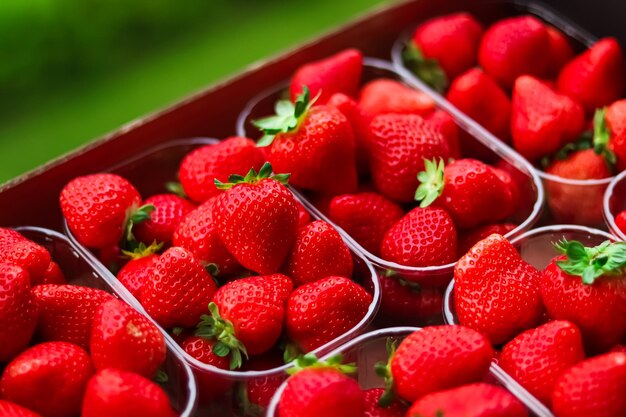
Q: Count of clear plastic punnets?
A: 7